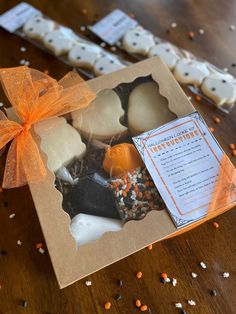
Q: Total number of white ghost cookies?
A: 8